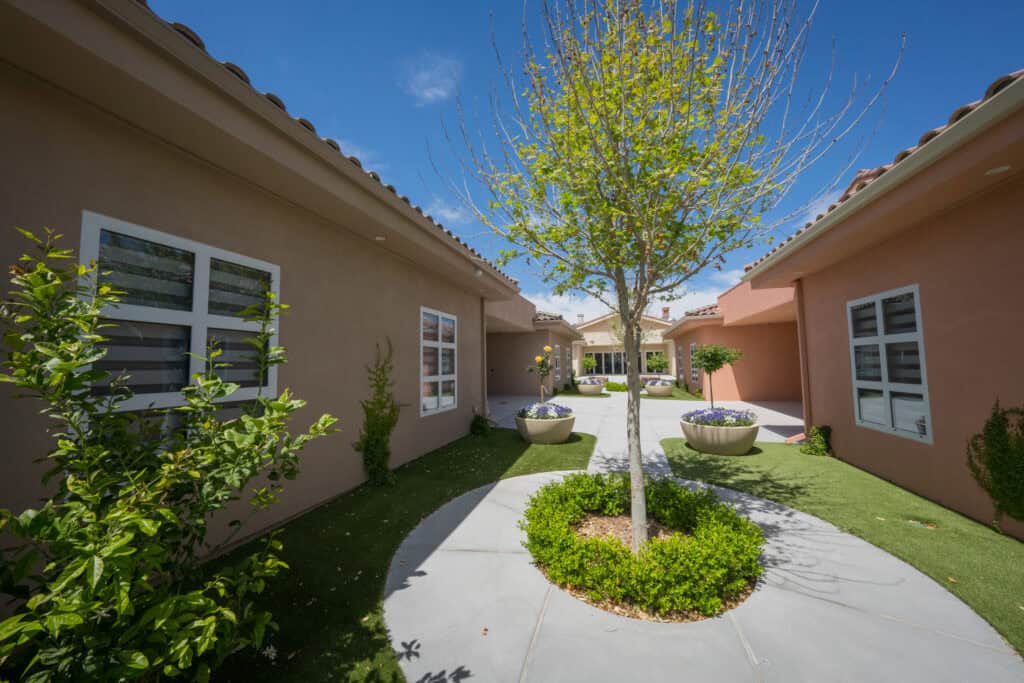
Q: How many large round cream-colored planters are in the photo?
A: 4